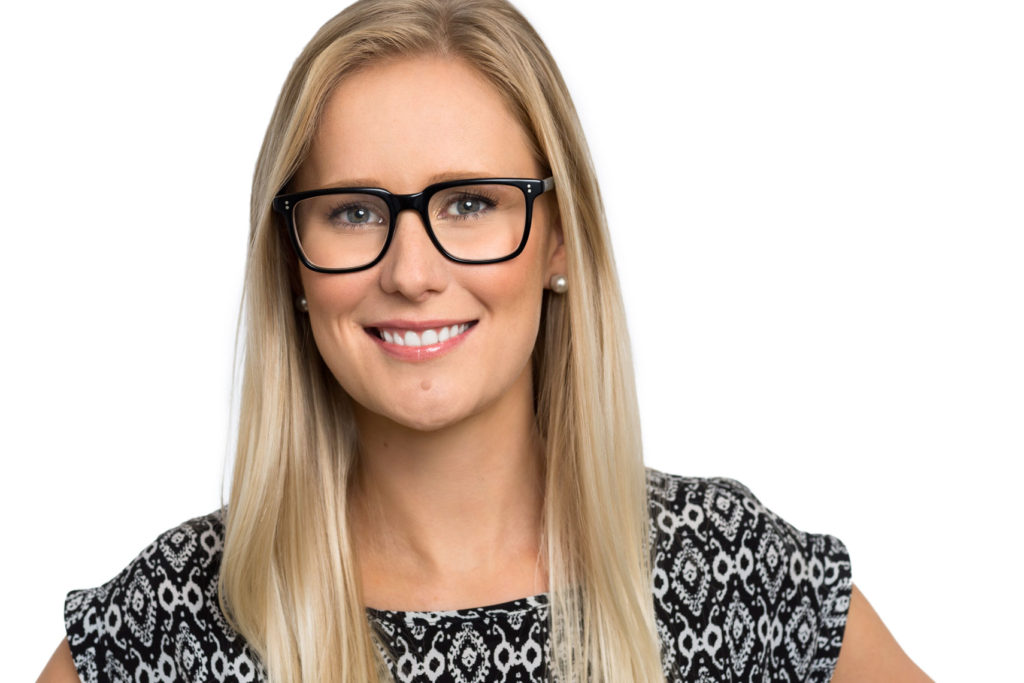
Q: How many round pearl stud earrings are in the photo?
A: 2